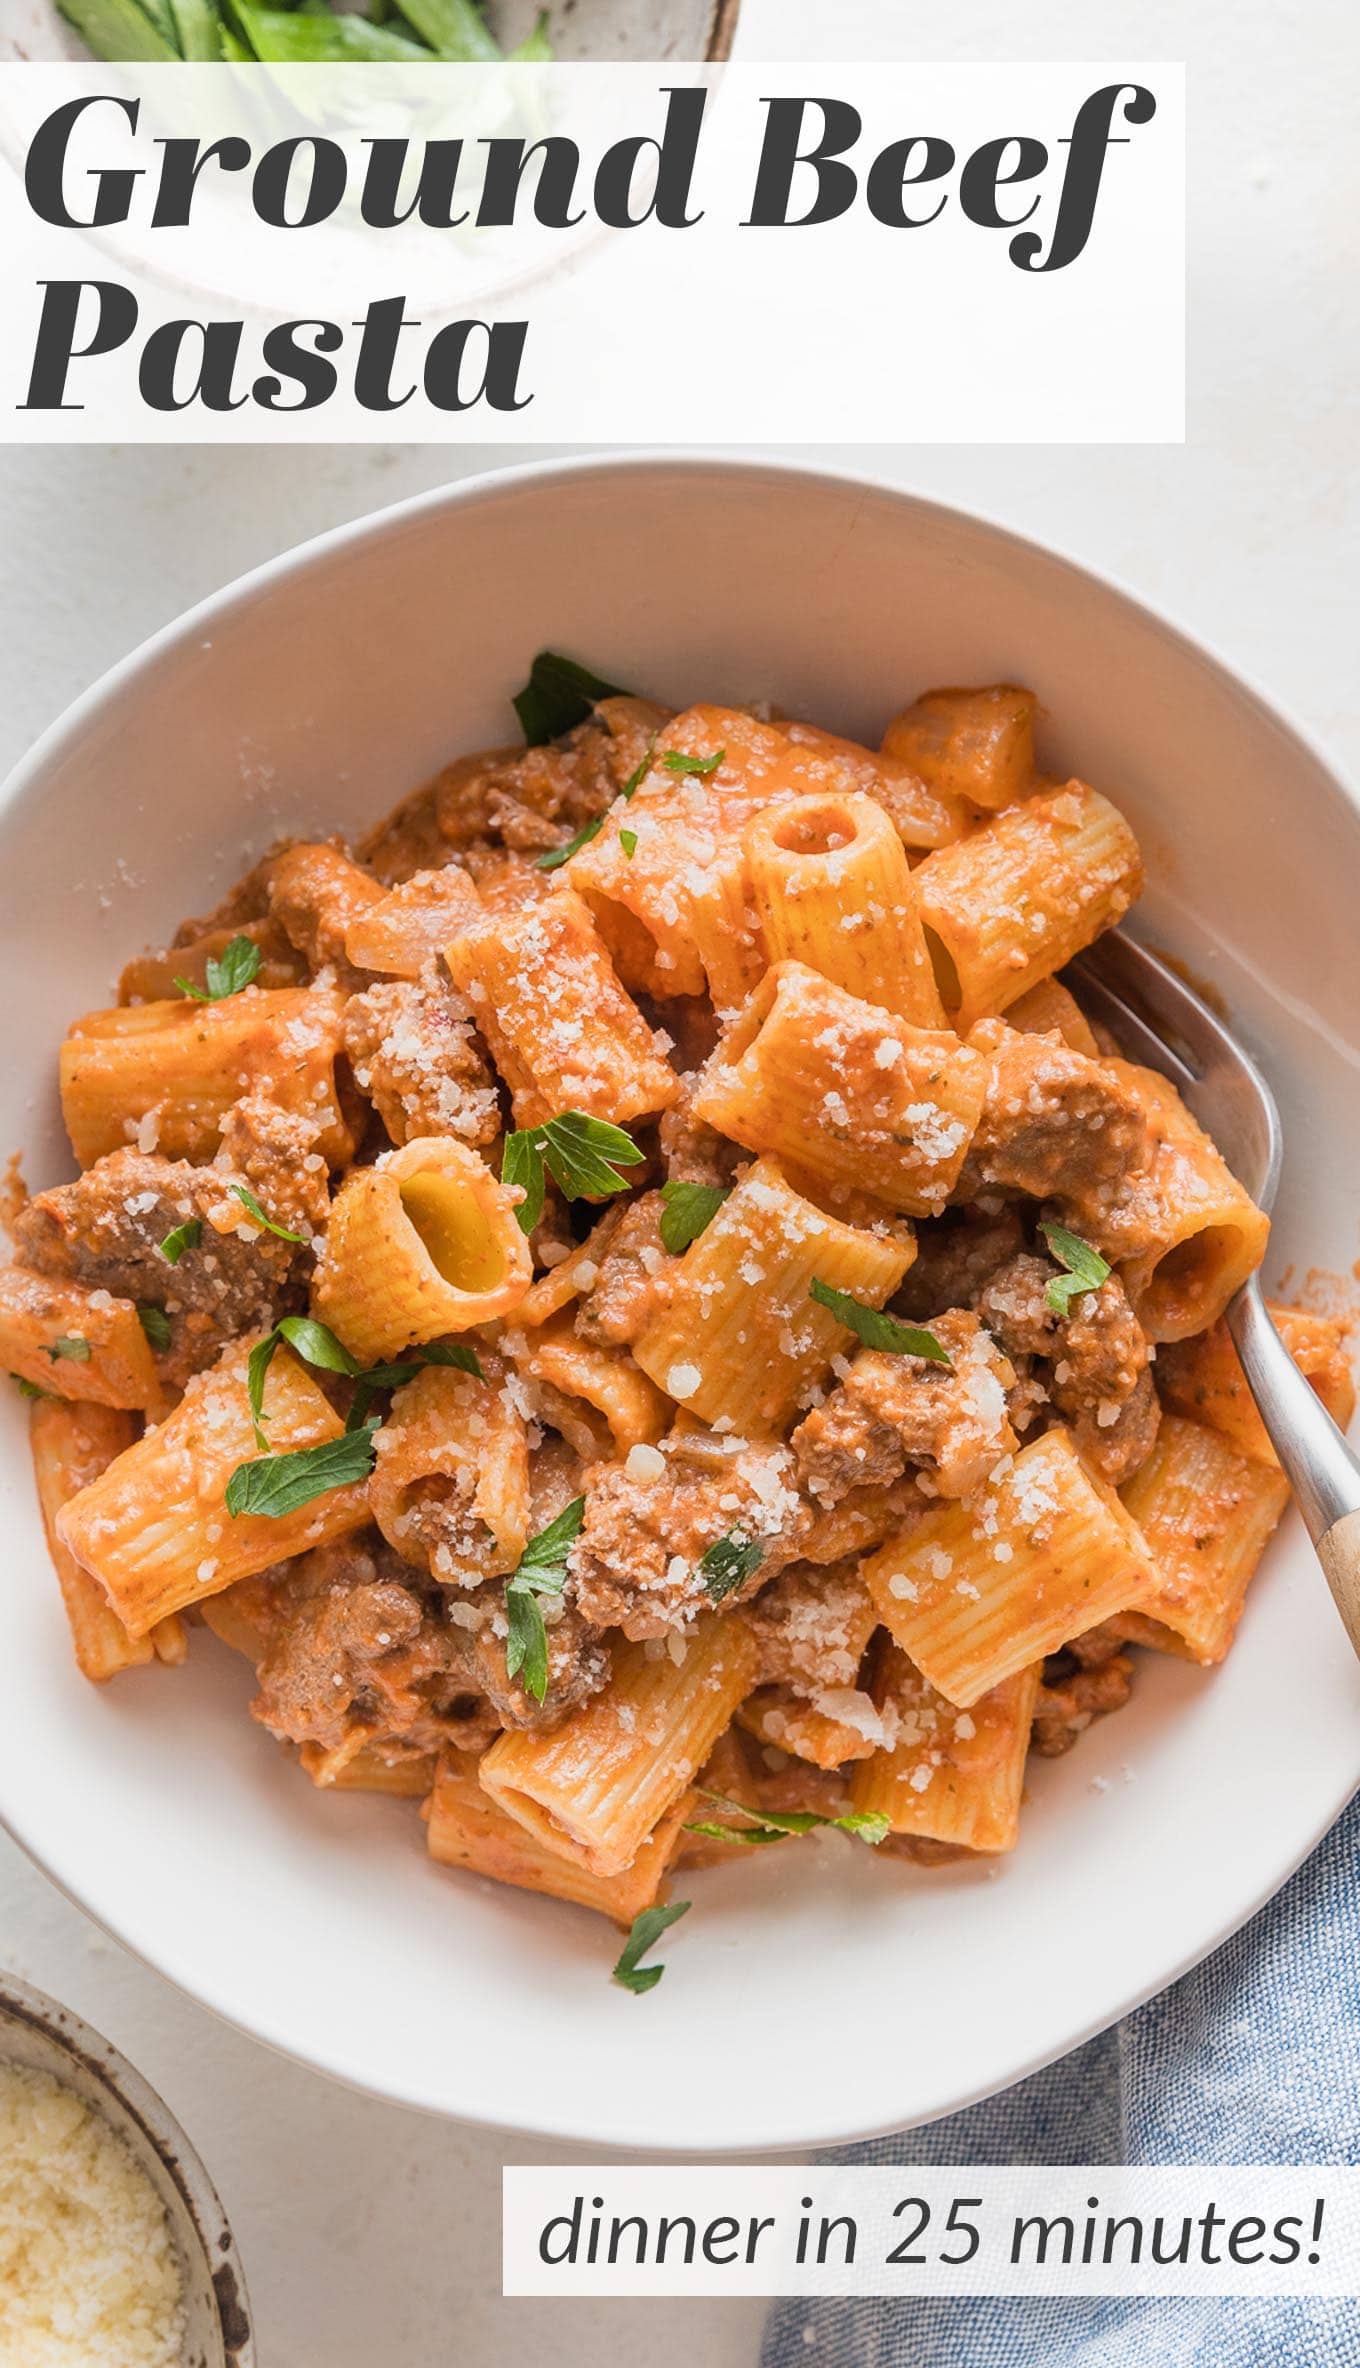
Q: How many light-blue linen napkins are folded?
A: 1